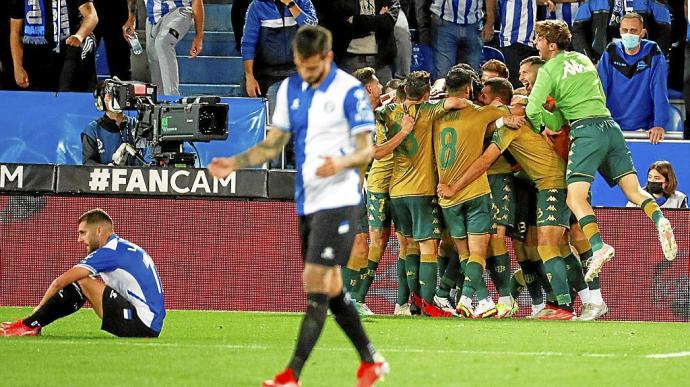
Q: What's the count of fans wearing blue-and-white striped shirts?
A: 4